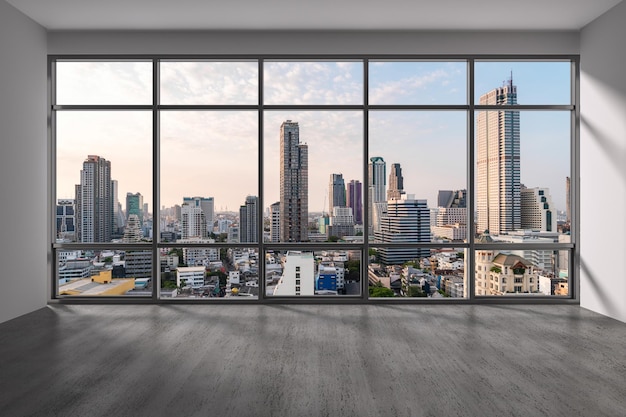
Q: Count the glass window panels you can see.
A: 15